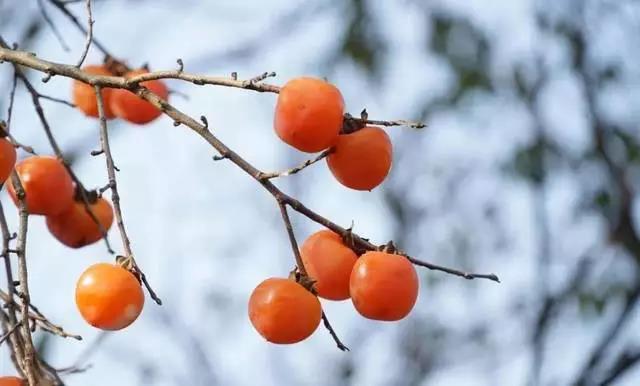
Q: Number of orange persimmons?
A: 12